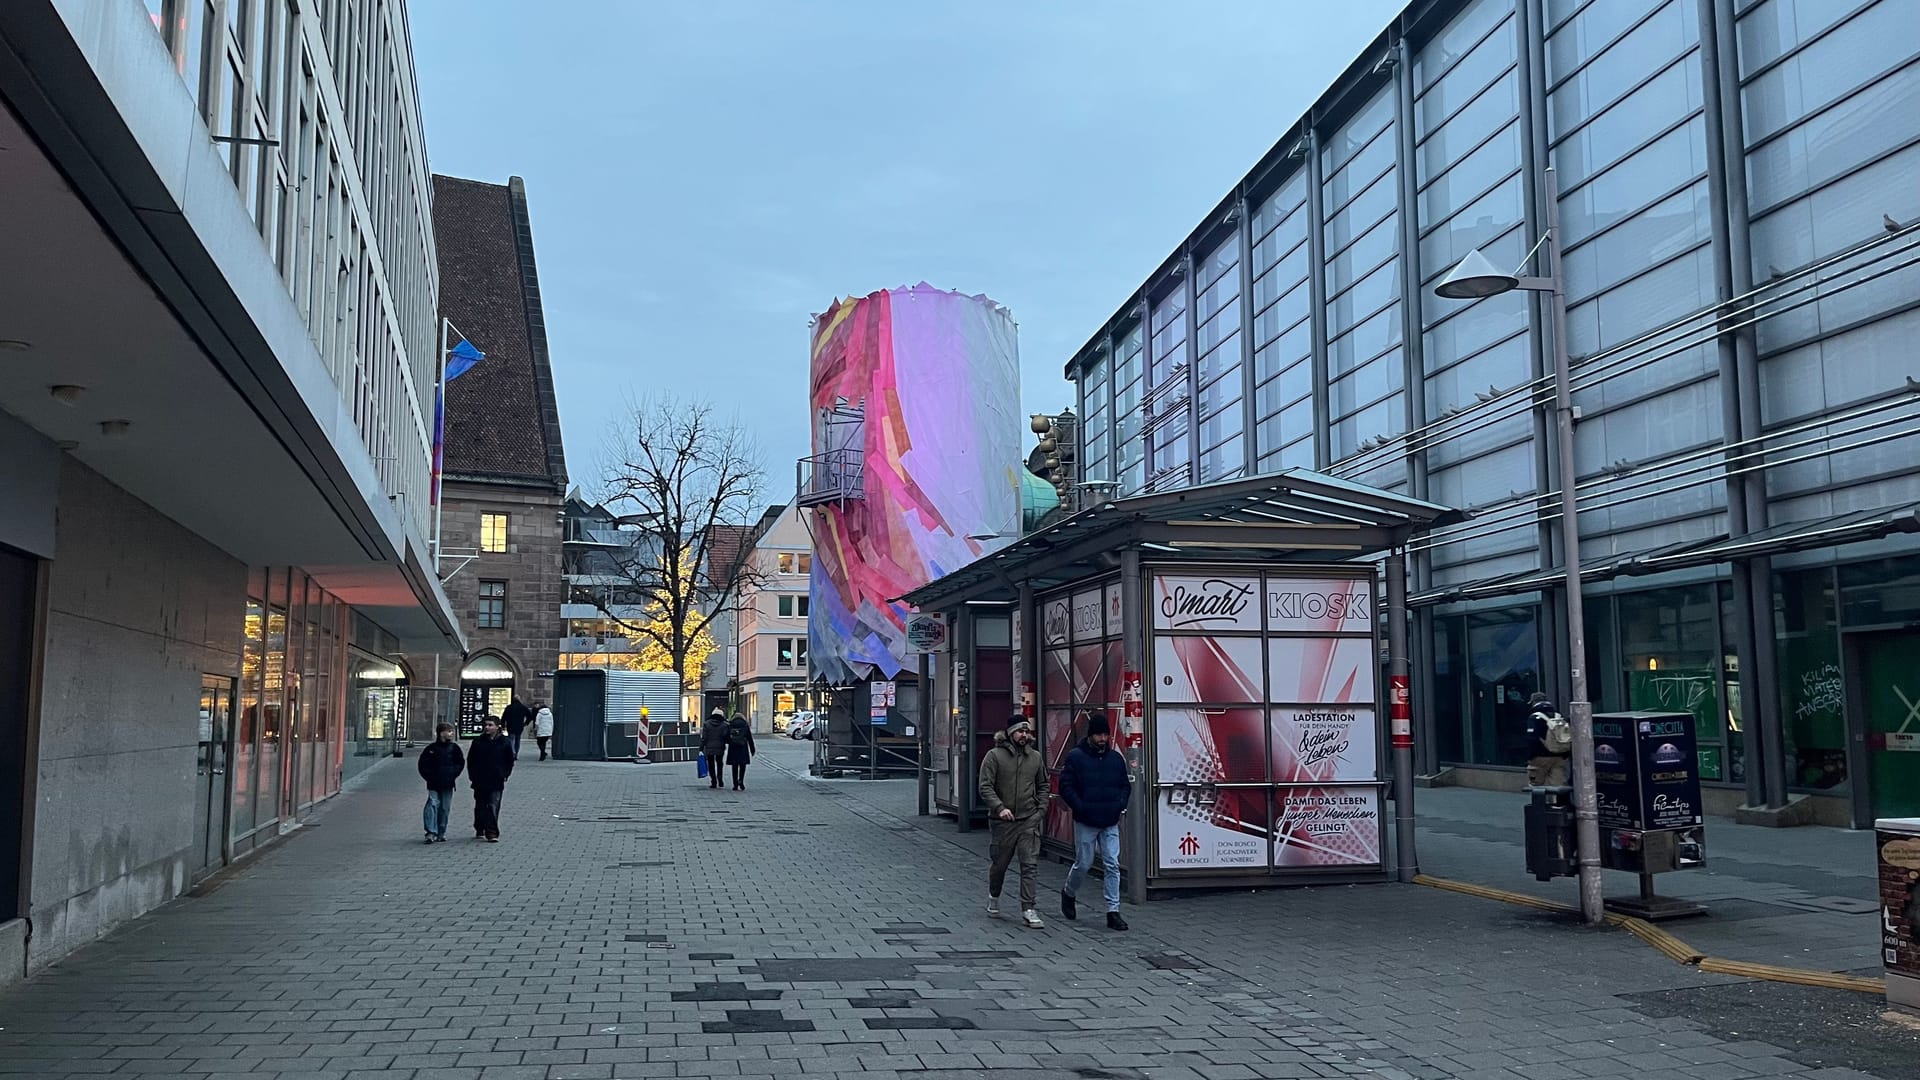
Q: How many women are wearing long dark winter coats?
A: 1